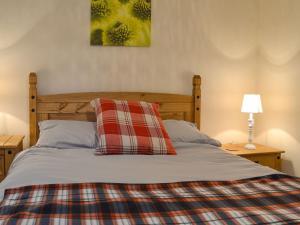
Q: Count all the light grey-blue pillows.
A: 2